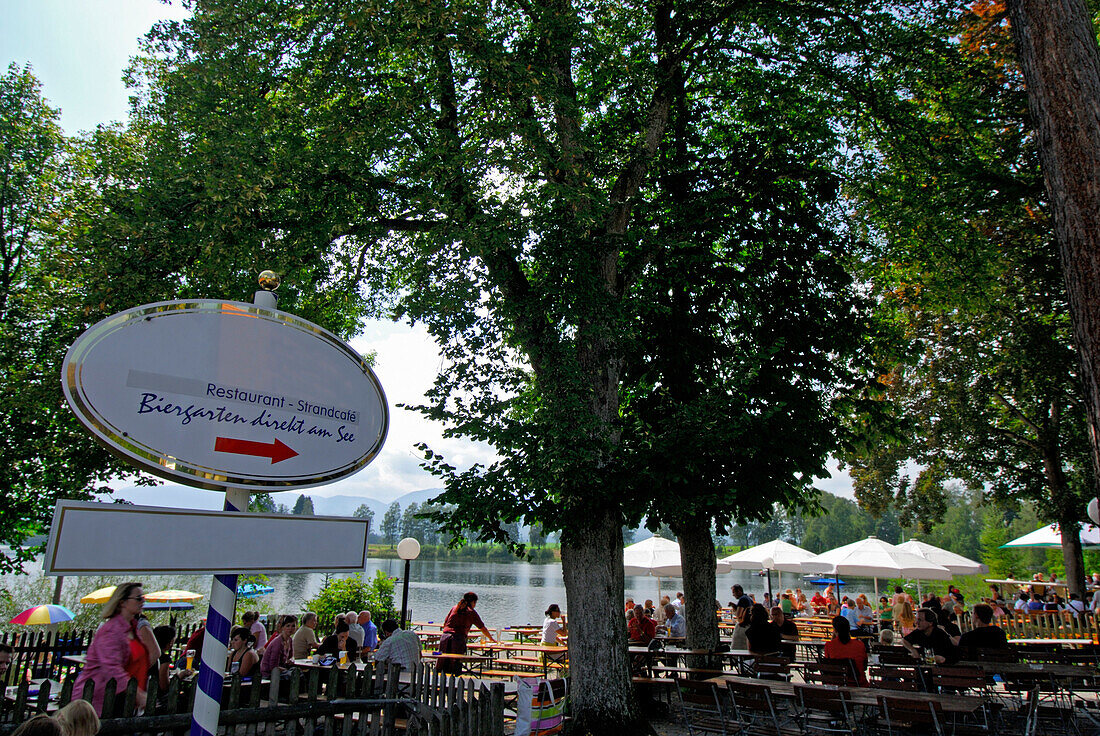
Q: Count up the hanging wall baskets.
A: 0